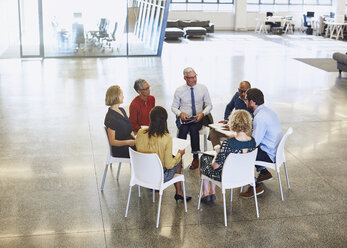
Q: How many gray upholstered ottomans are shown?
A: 2